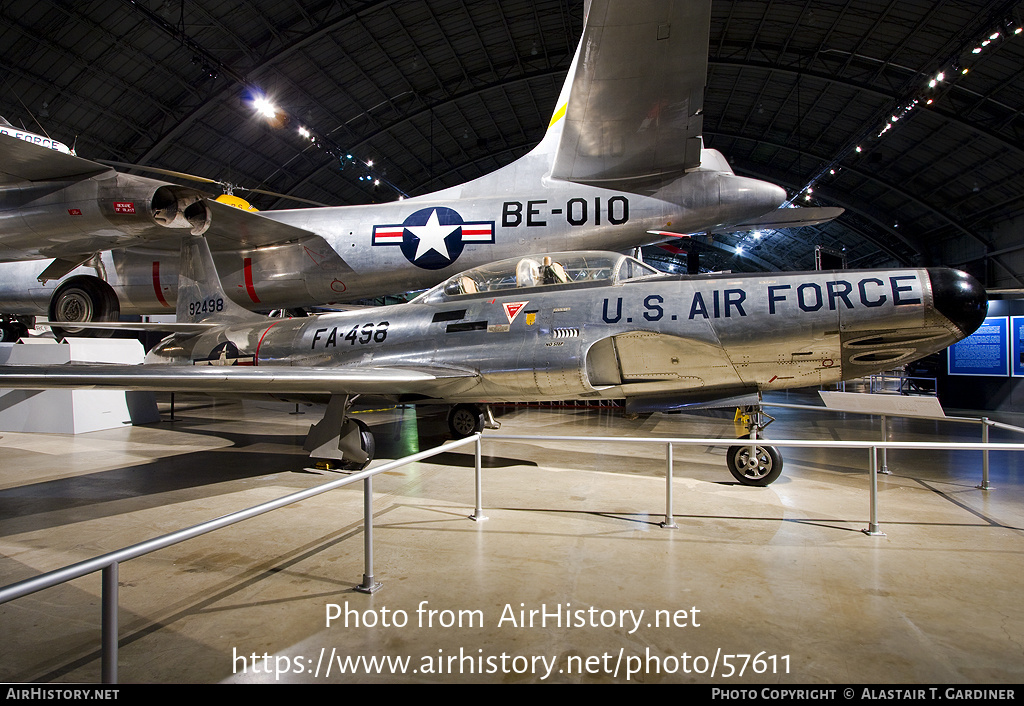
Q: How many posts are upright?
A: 7